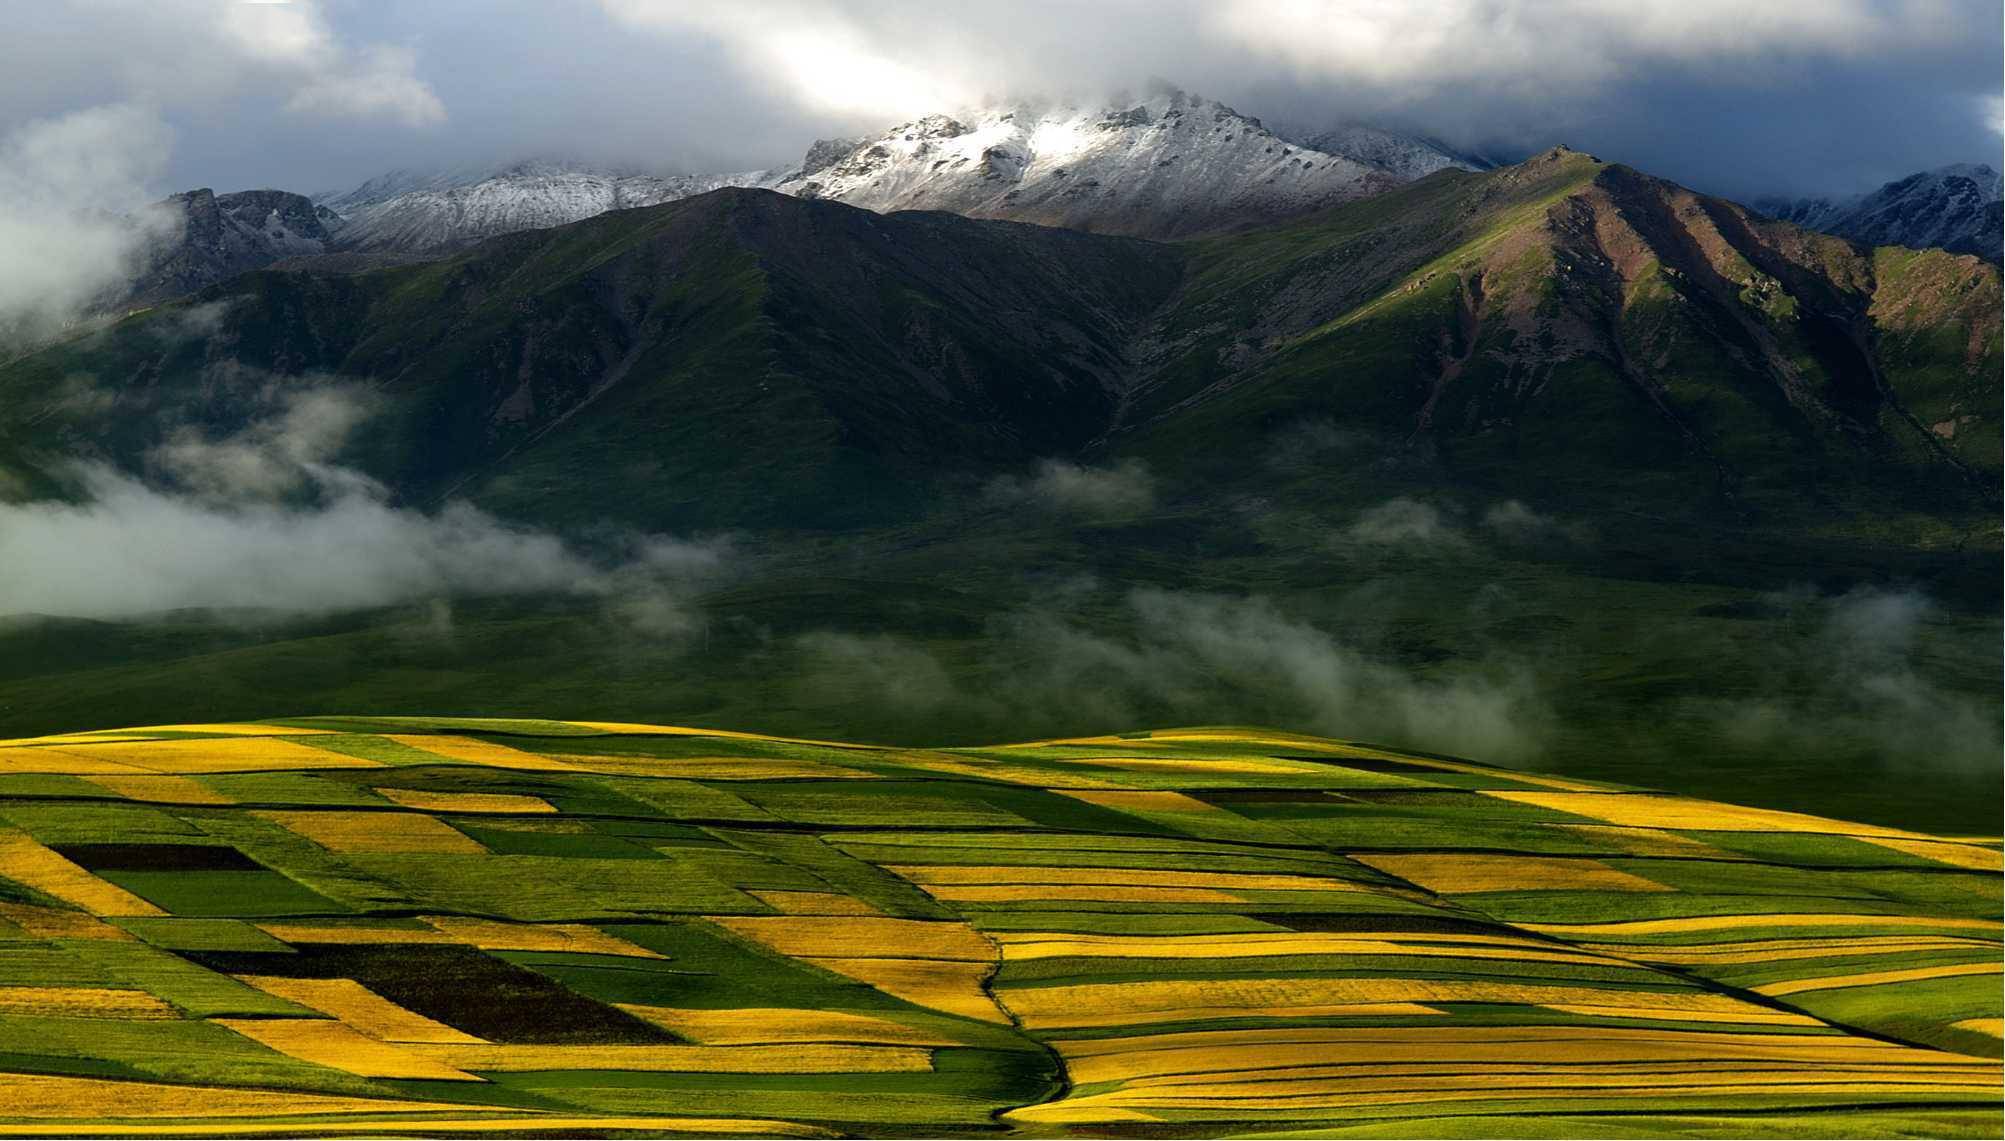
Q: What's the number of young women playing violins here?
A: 0